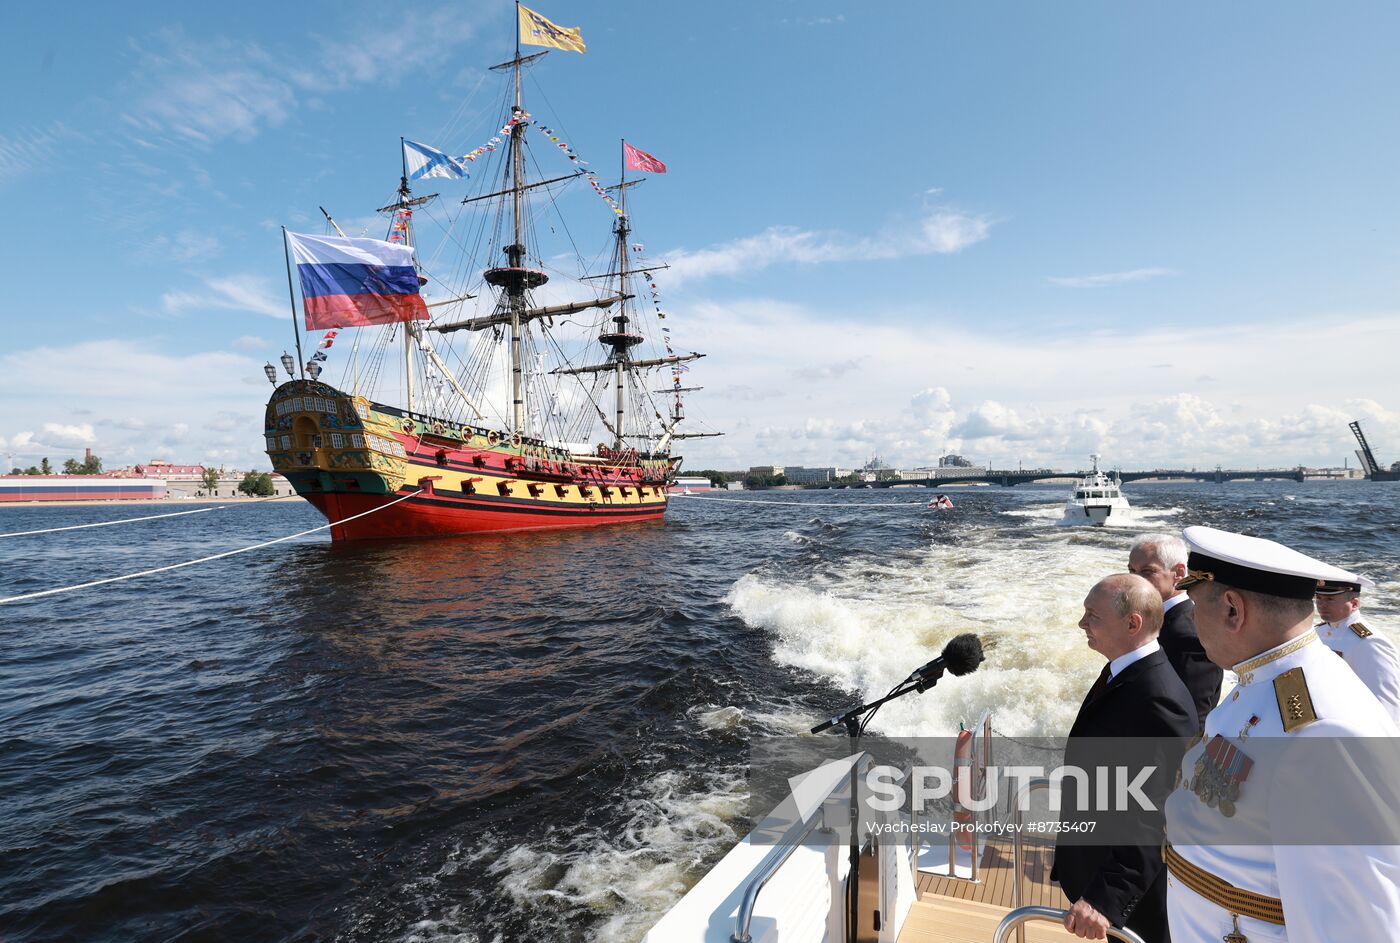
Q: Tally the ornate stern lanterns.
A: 3